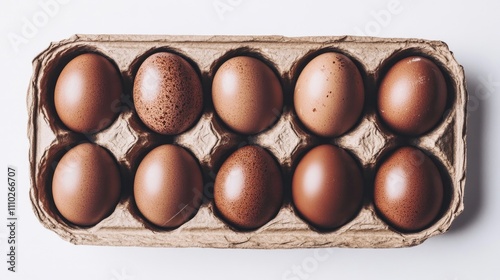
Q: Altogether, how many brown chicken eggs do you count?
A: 10